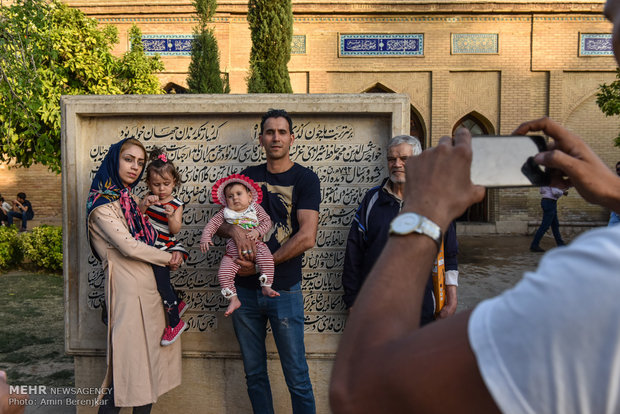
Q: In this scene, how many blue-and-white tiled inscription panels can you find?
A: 3